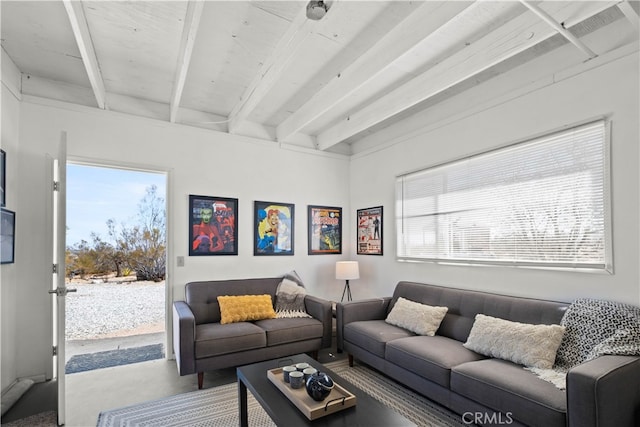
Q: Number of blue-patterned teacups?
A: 4